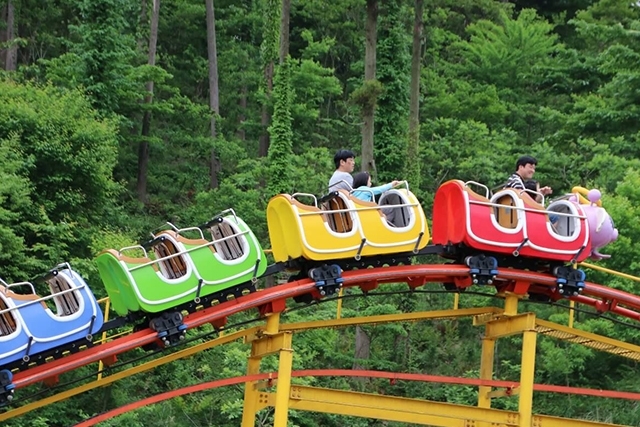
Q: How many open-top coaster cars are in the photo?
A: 4